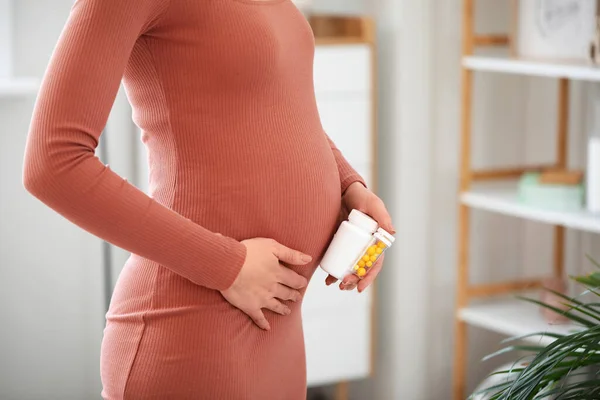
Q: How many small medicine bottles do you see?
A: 2